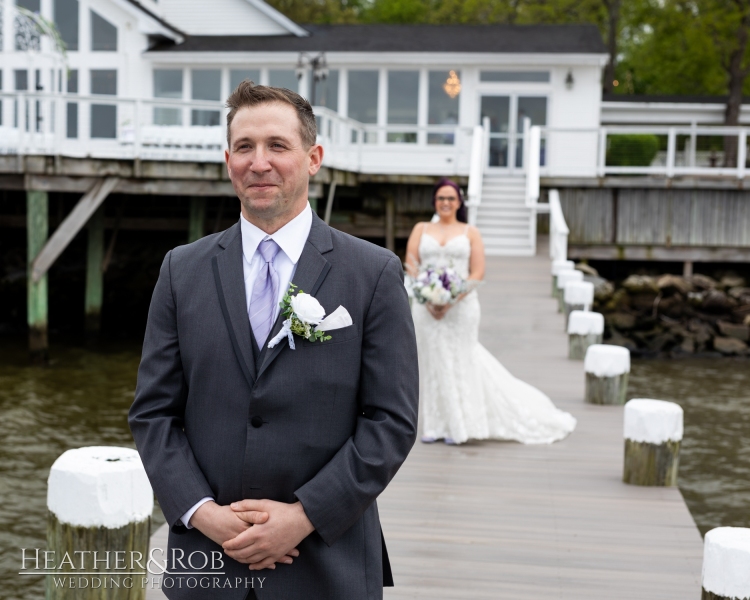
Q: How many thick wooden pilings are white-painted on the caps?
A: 8